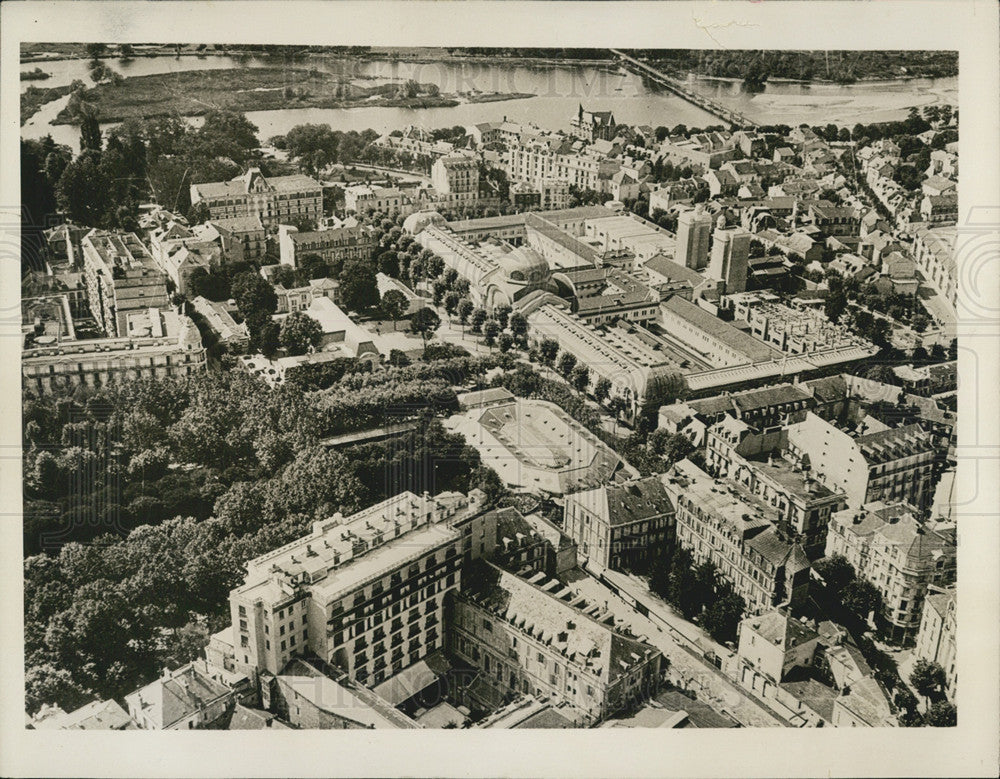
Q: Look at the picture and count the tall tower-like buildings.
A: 2